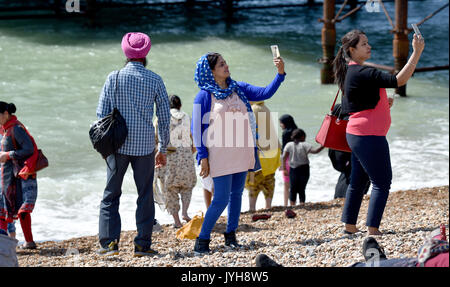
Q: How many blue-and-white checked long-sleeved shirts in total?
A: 1